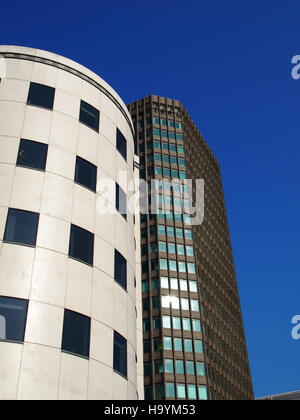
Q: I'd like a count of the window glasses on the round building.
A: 12